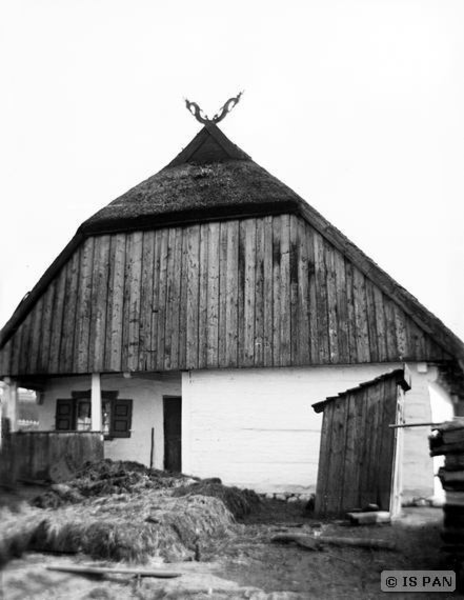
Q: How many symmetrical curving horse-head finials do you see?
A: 2